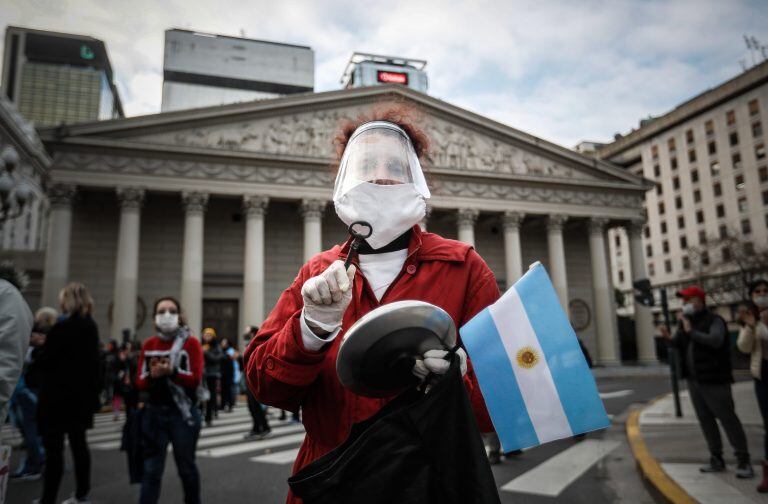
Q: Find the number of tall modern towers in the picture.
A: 3